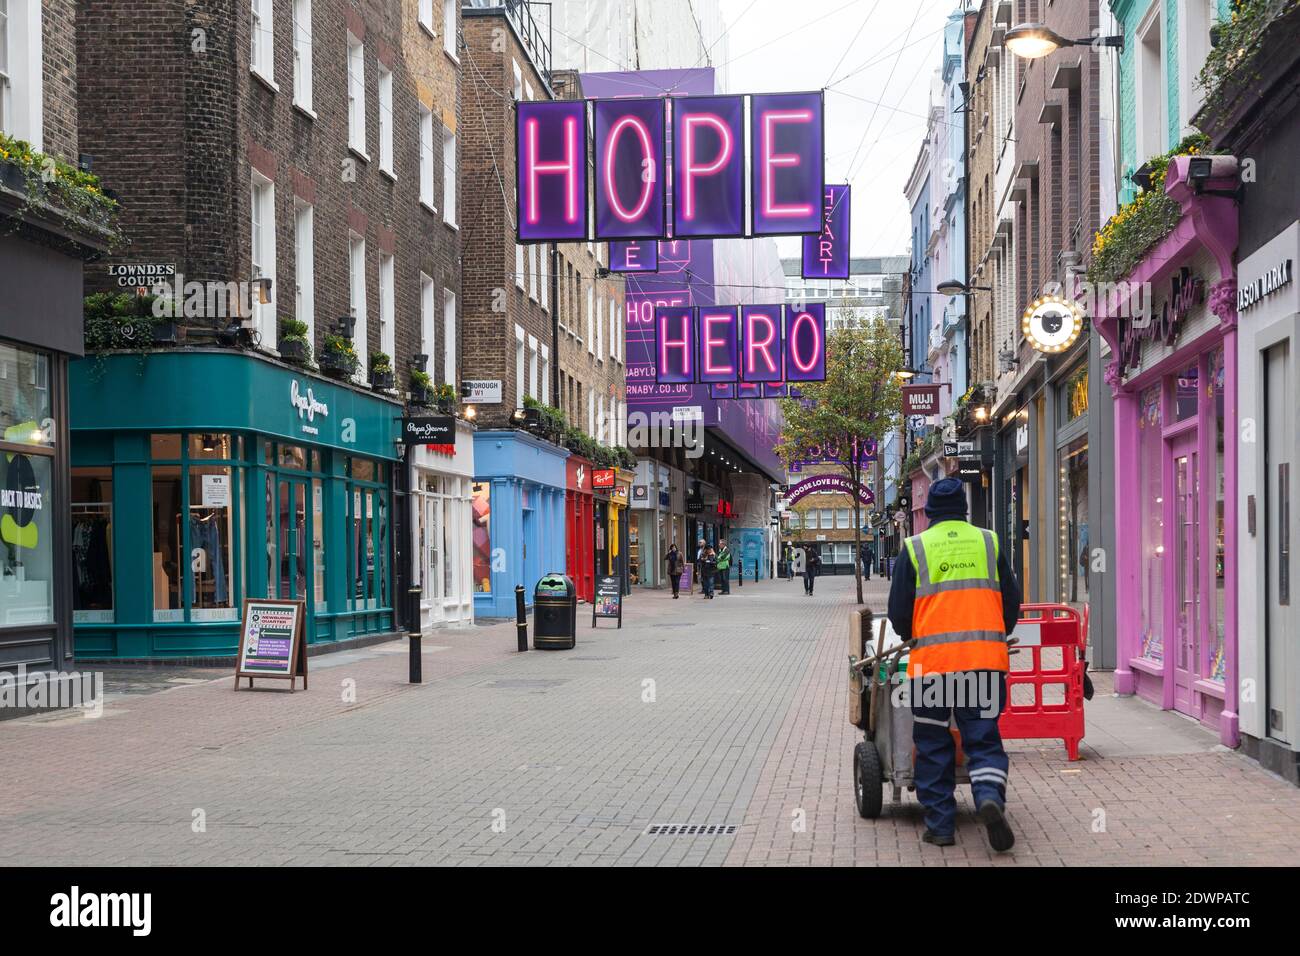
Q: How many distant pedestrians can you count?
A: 7